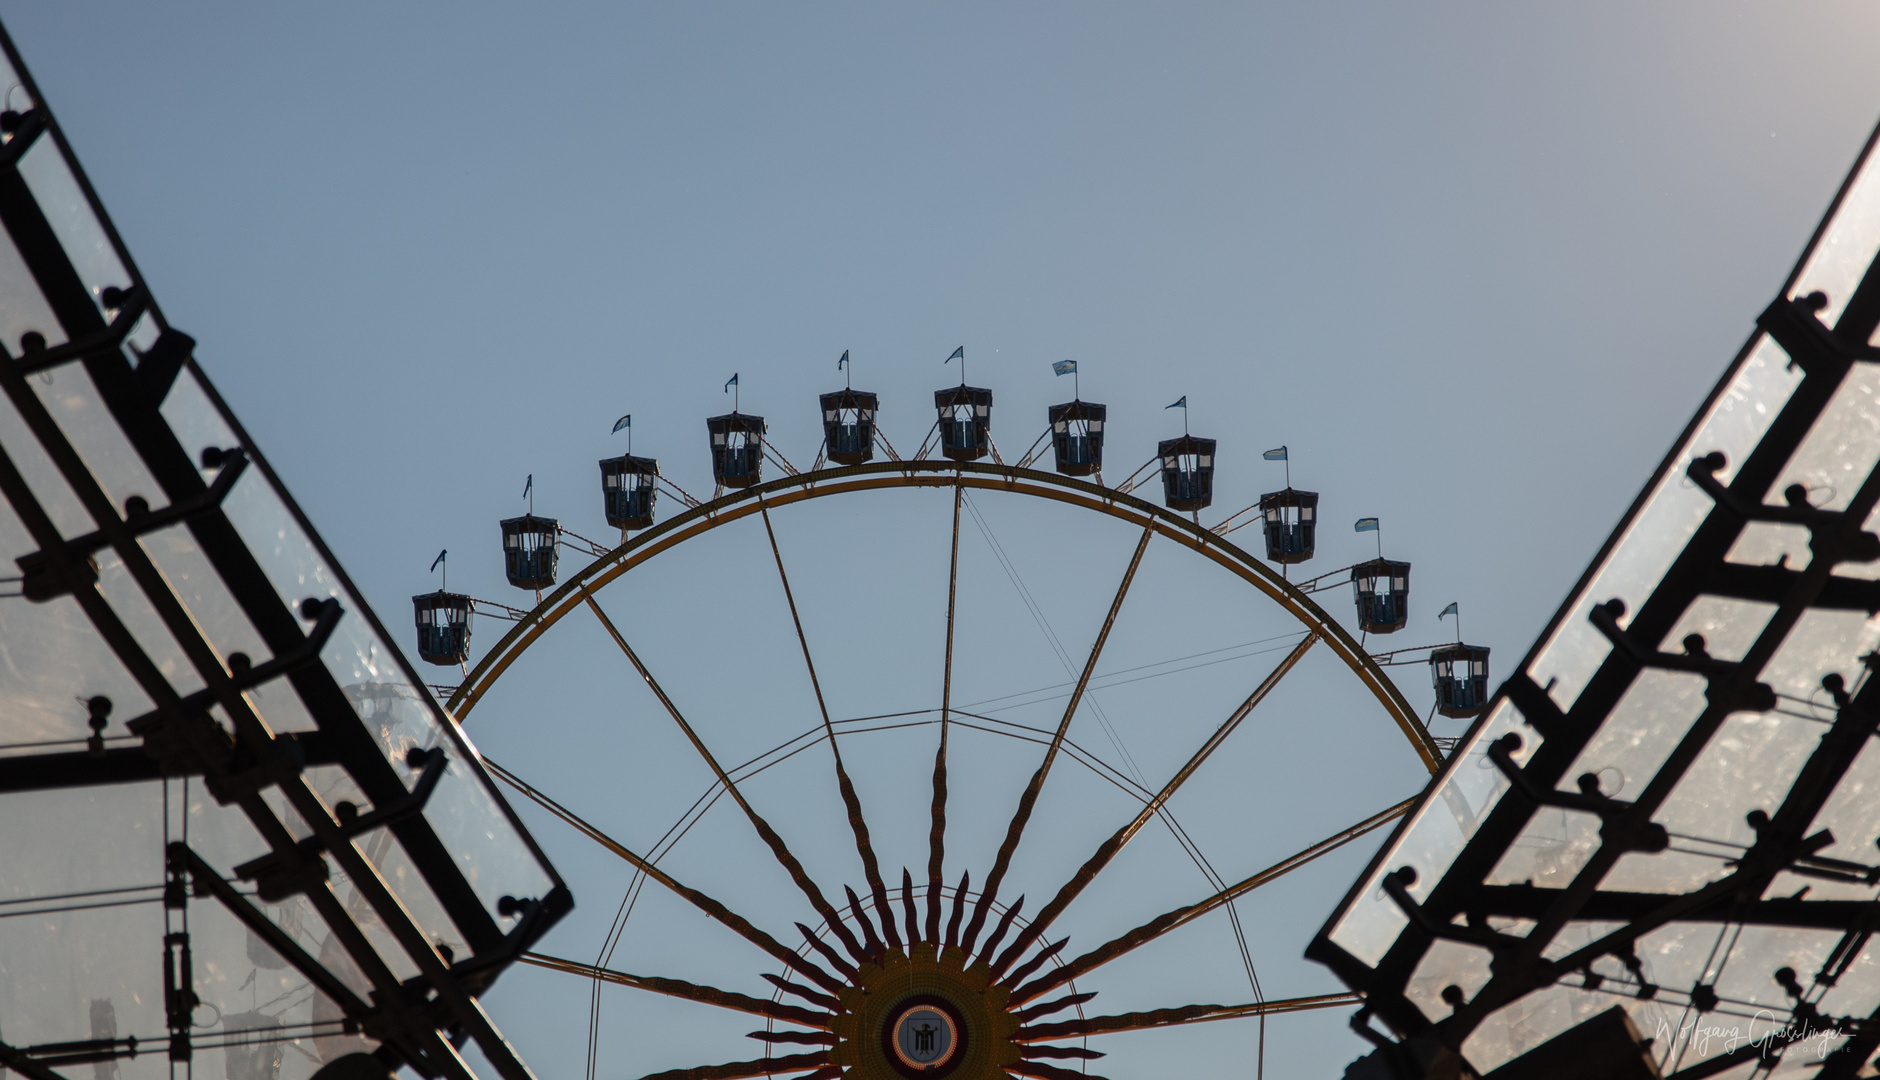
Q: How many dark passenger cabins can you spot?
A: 11